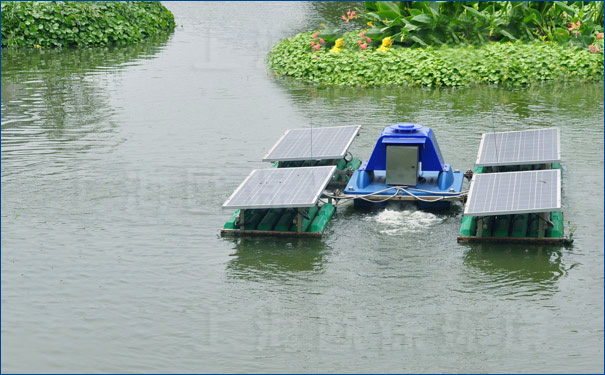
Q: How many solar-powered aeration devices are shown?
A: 1